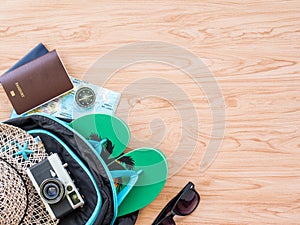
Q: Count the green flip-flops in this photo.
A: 2